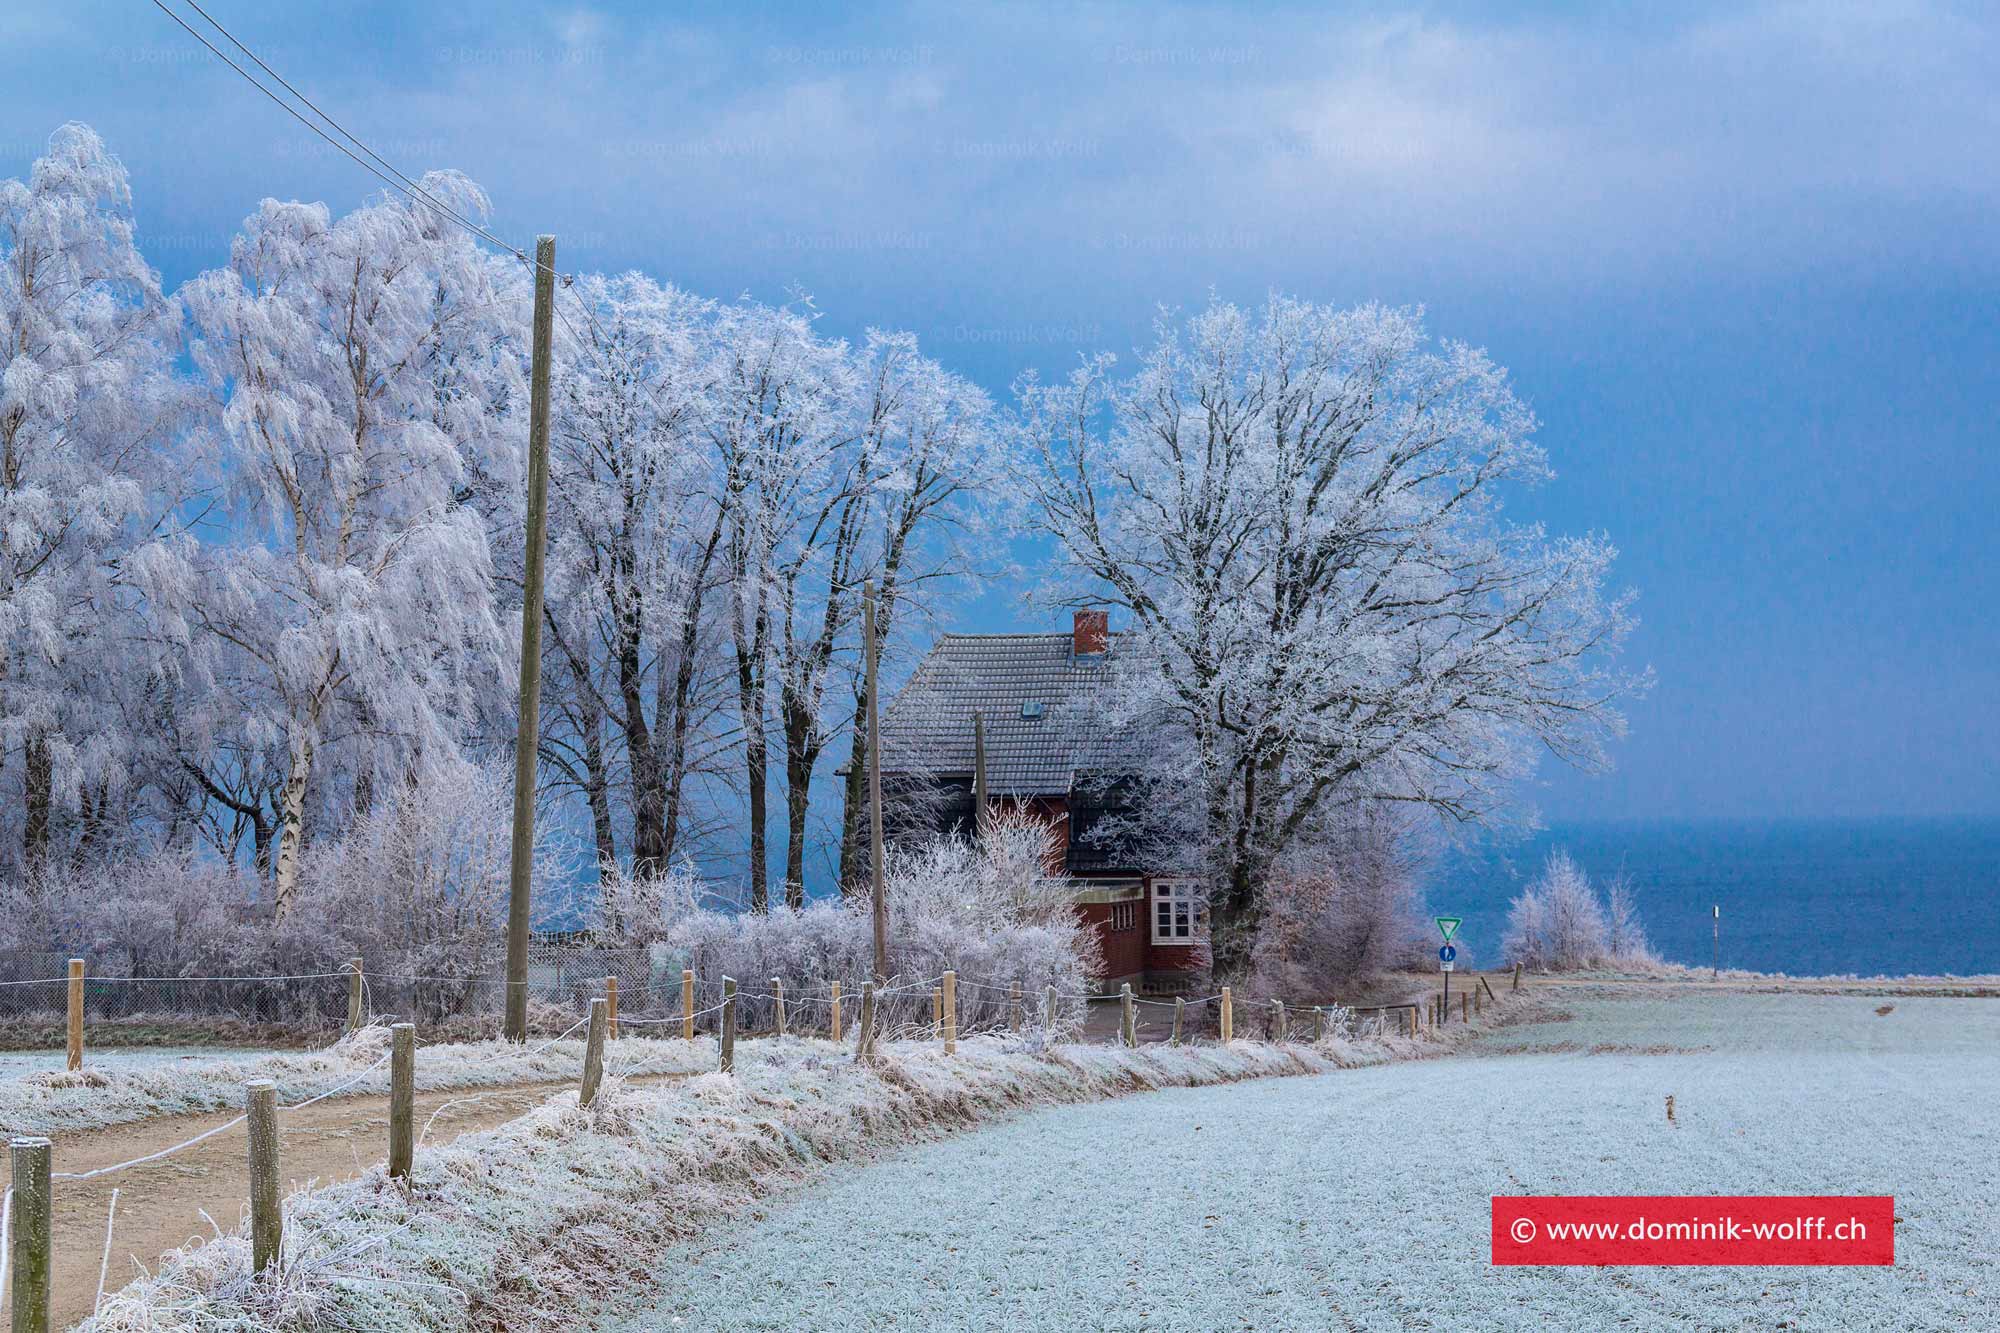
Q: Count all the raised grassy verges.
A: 2